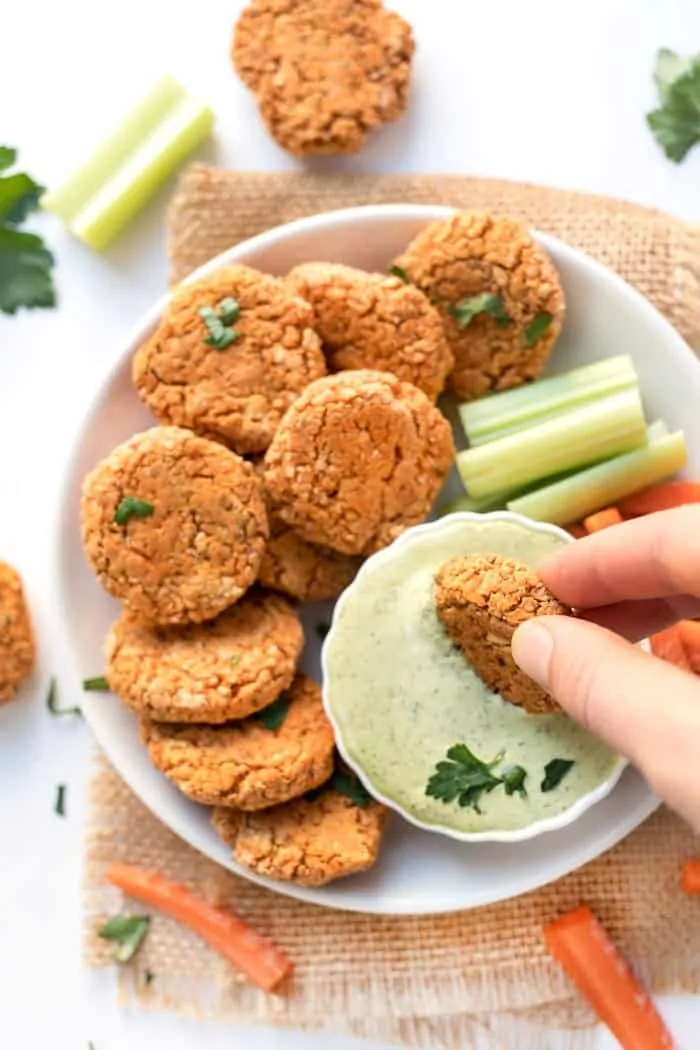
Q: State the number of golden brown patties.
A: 12